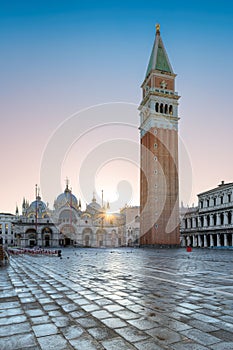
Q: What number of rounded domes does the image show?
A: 3